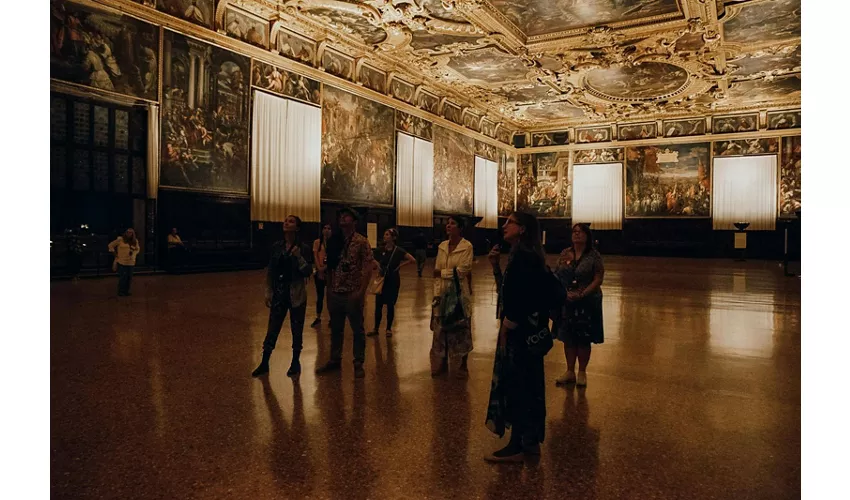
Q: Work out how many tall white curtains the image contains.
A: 5